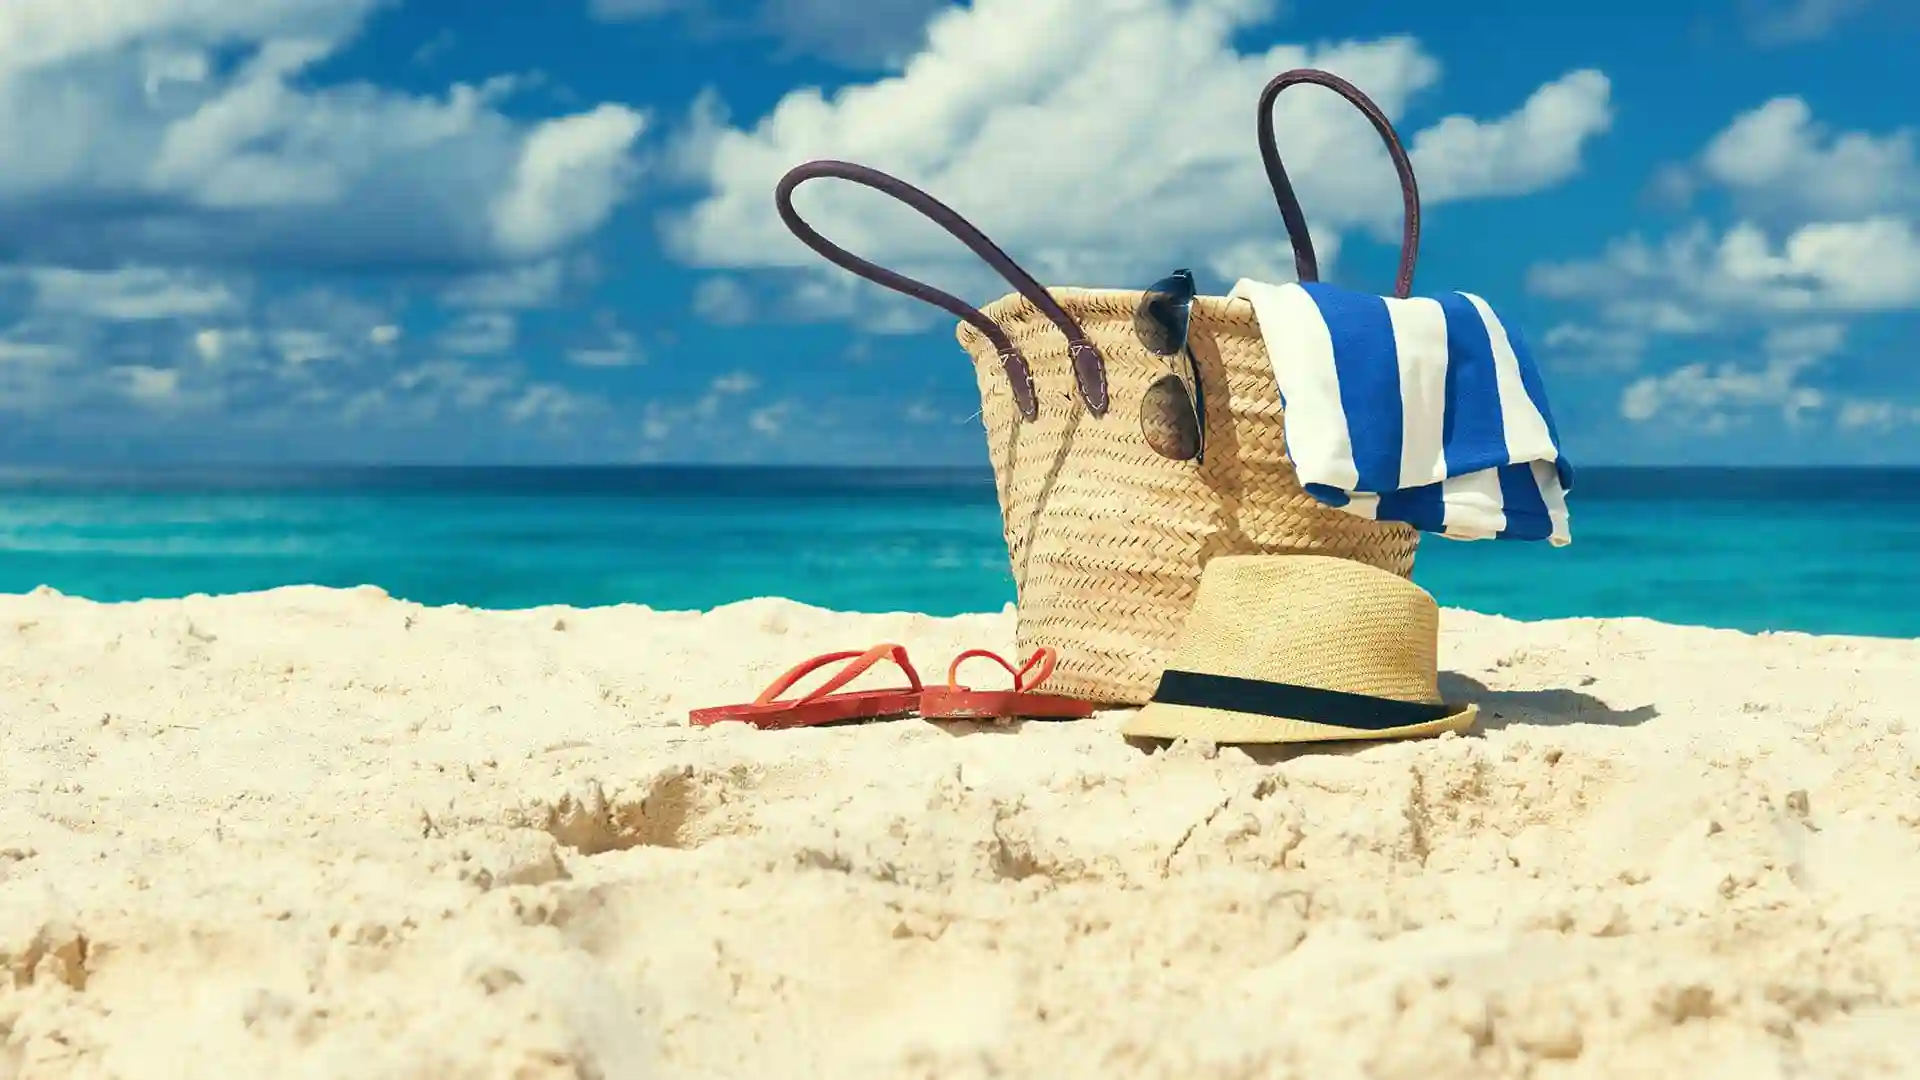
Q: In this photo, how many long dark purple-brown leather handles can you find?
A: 2